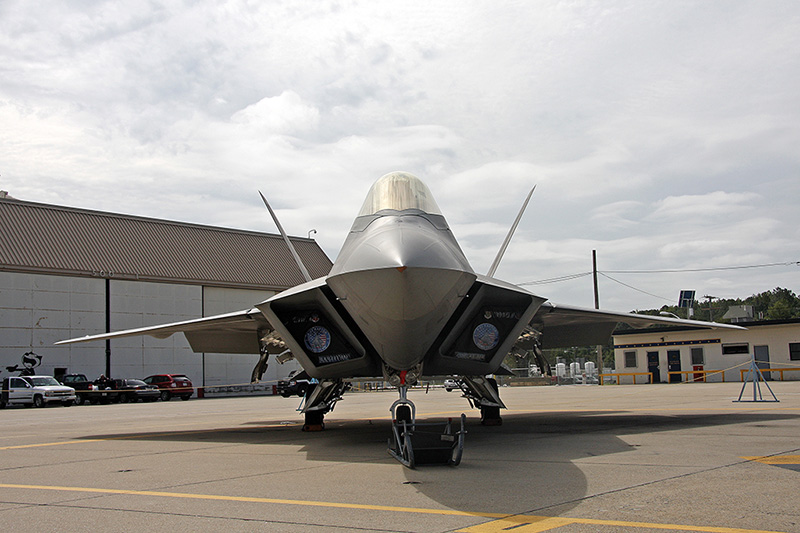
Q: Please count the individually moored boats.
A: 0